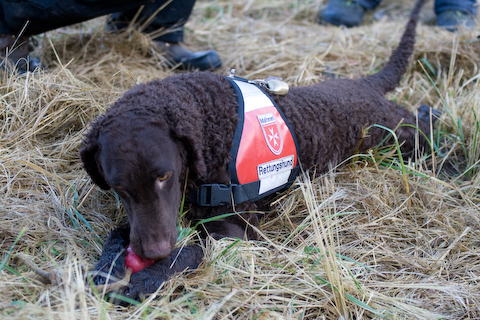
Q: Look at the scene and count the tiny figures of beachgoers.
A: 0